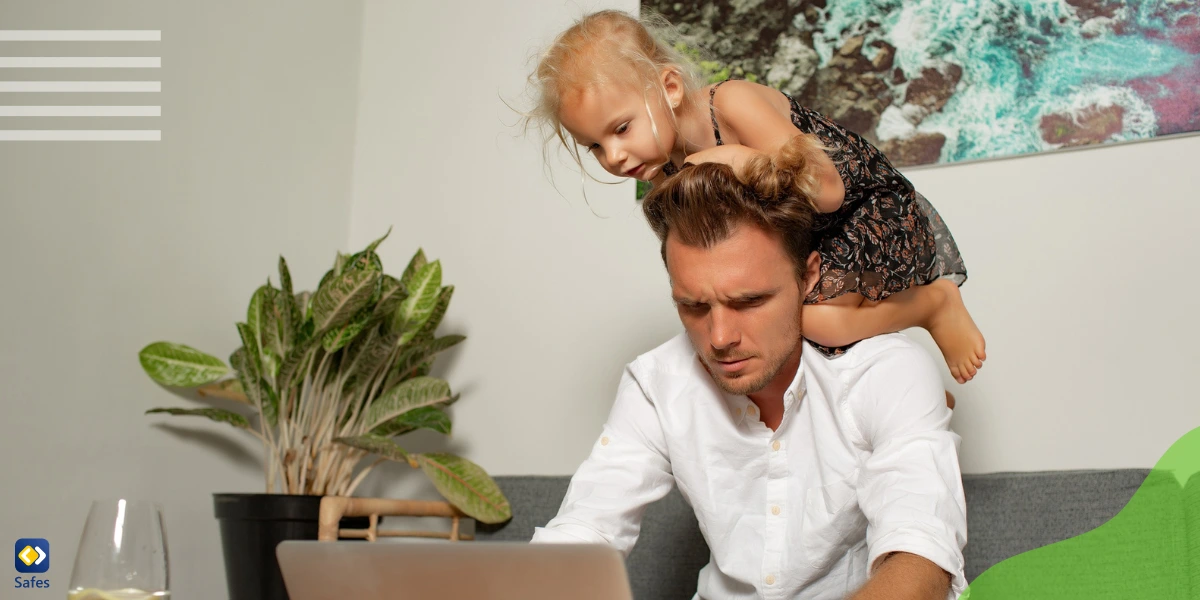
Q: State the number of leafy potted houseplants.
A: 1